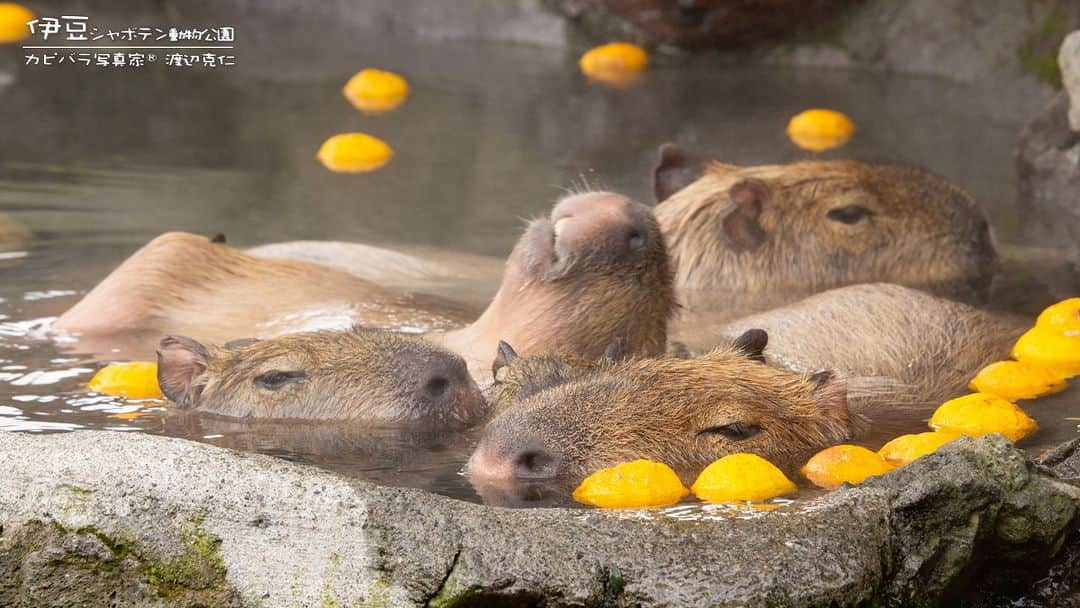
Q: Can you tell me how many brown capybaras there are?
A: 5